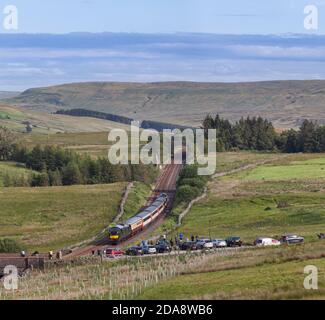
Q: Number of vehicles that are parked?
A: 10